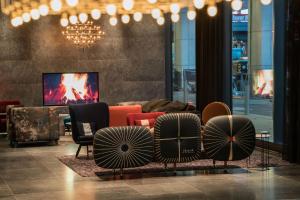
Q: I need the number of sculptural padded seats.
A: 3